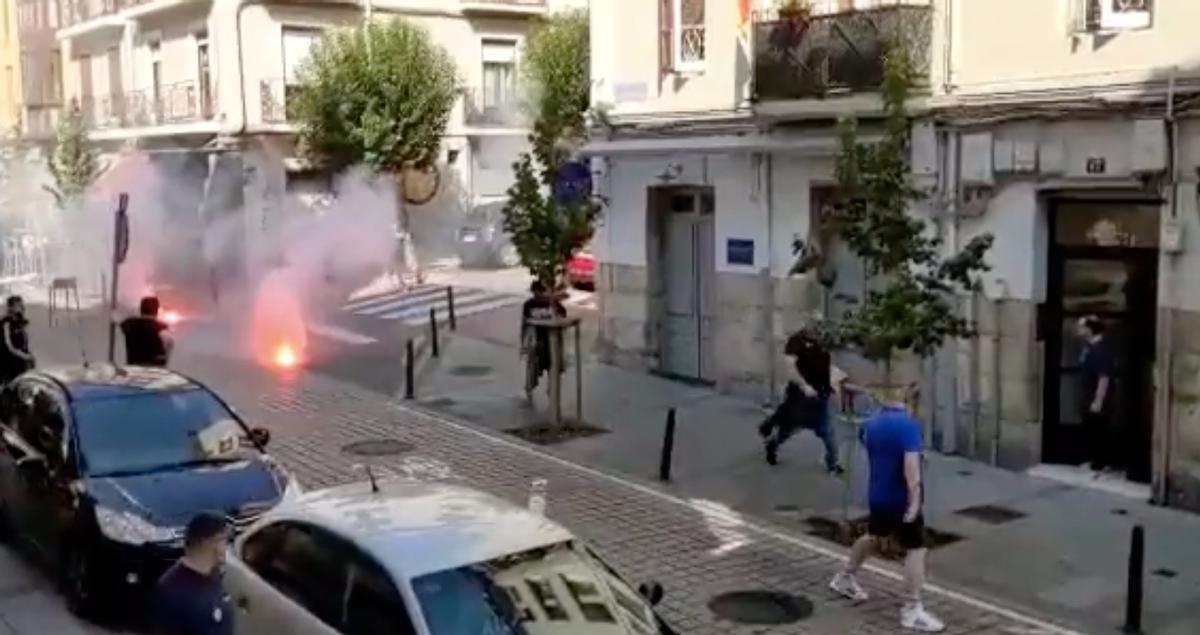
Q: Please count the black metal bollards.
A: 5